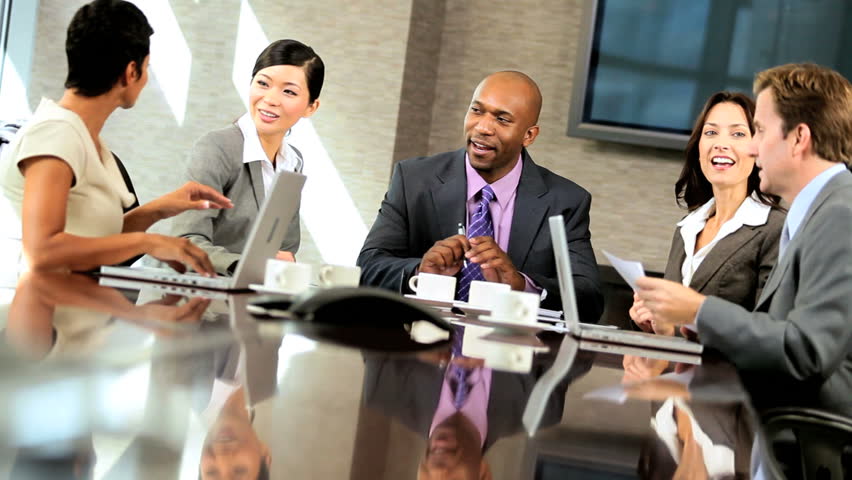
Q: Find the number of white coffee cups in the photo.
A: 5